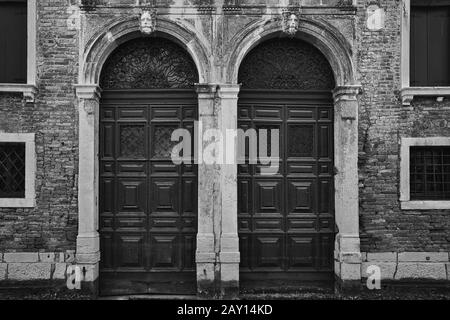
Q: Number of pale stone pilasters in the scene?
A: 4